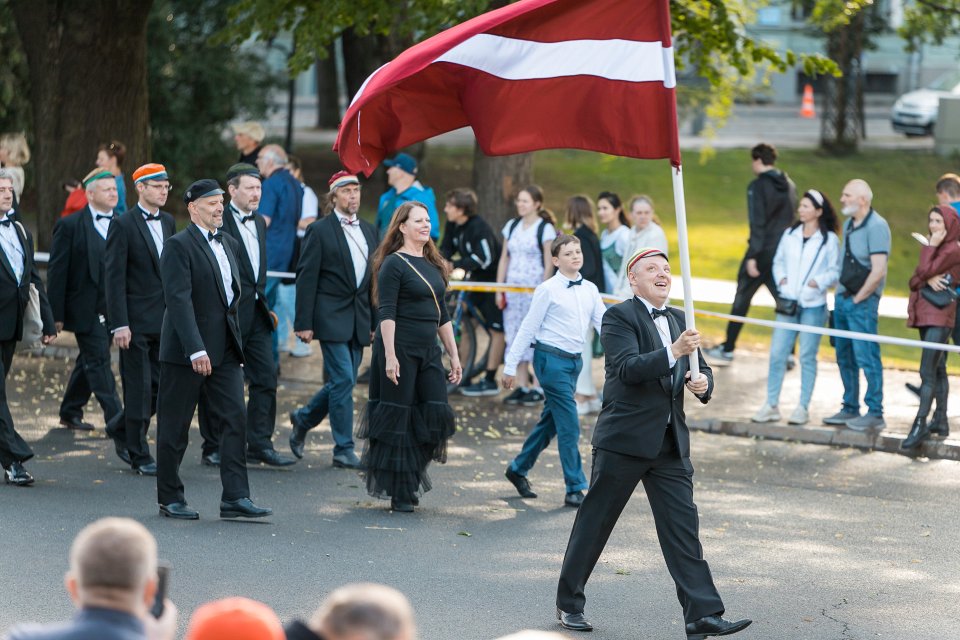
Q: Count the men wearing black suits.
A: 7